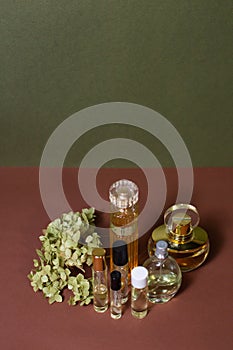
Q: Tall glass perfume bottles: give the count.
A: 1